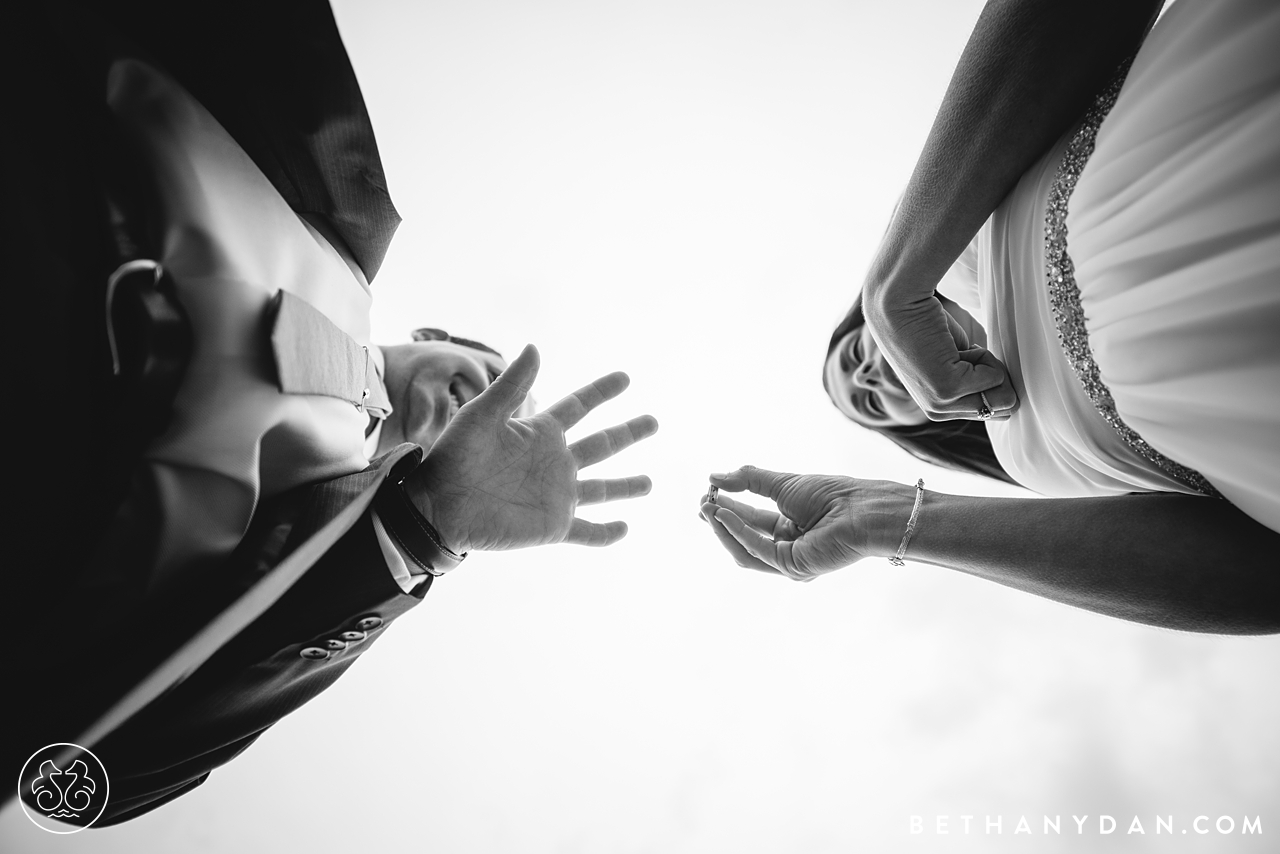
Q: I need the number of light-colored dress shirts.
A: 1